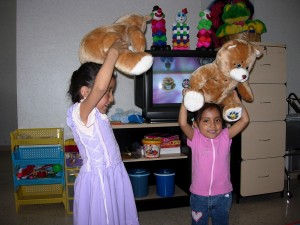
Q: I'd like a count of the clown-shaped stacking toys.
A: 3